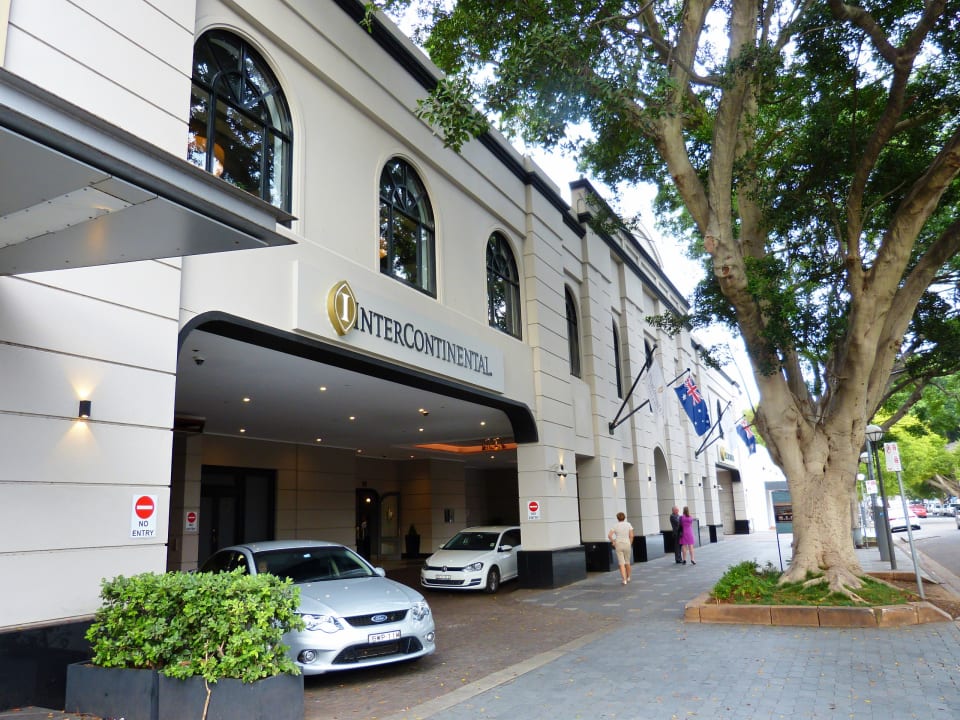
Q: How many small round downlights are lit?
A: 11